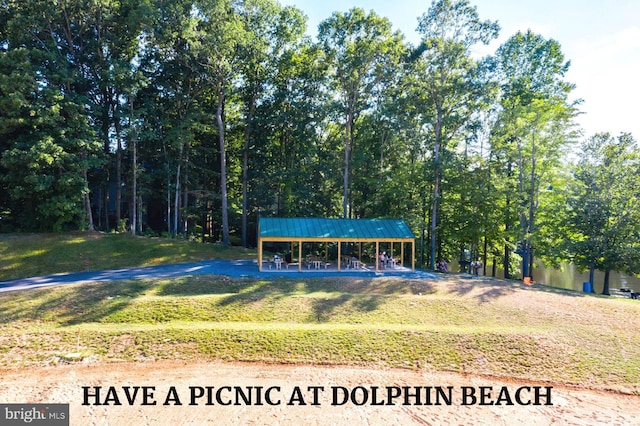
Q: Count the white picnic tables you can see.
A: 4